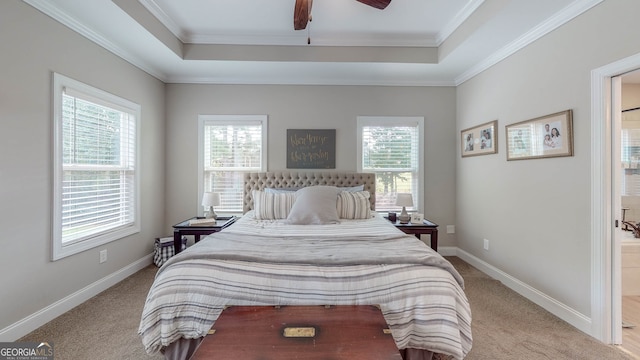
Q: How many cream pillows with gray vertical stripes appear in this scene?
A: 2